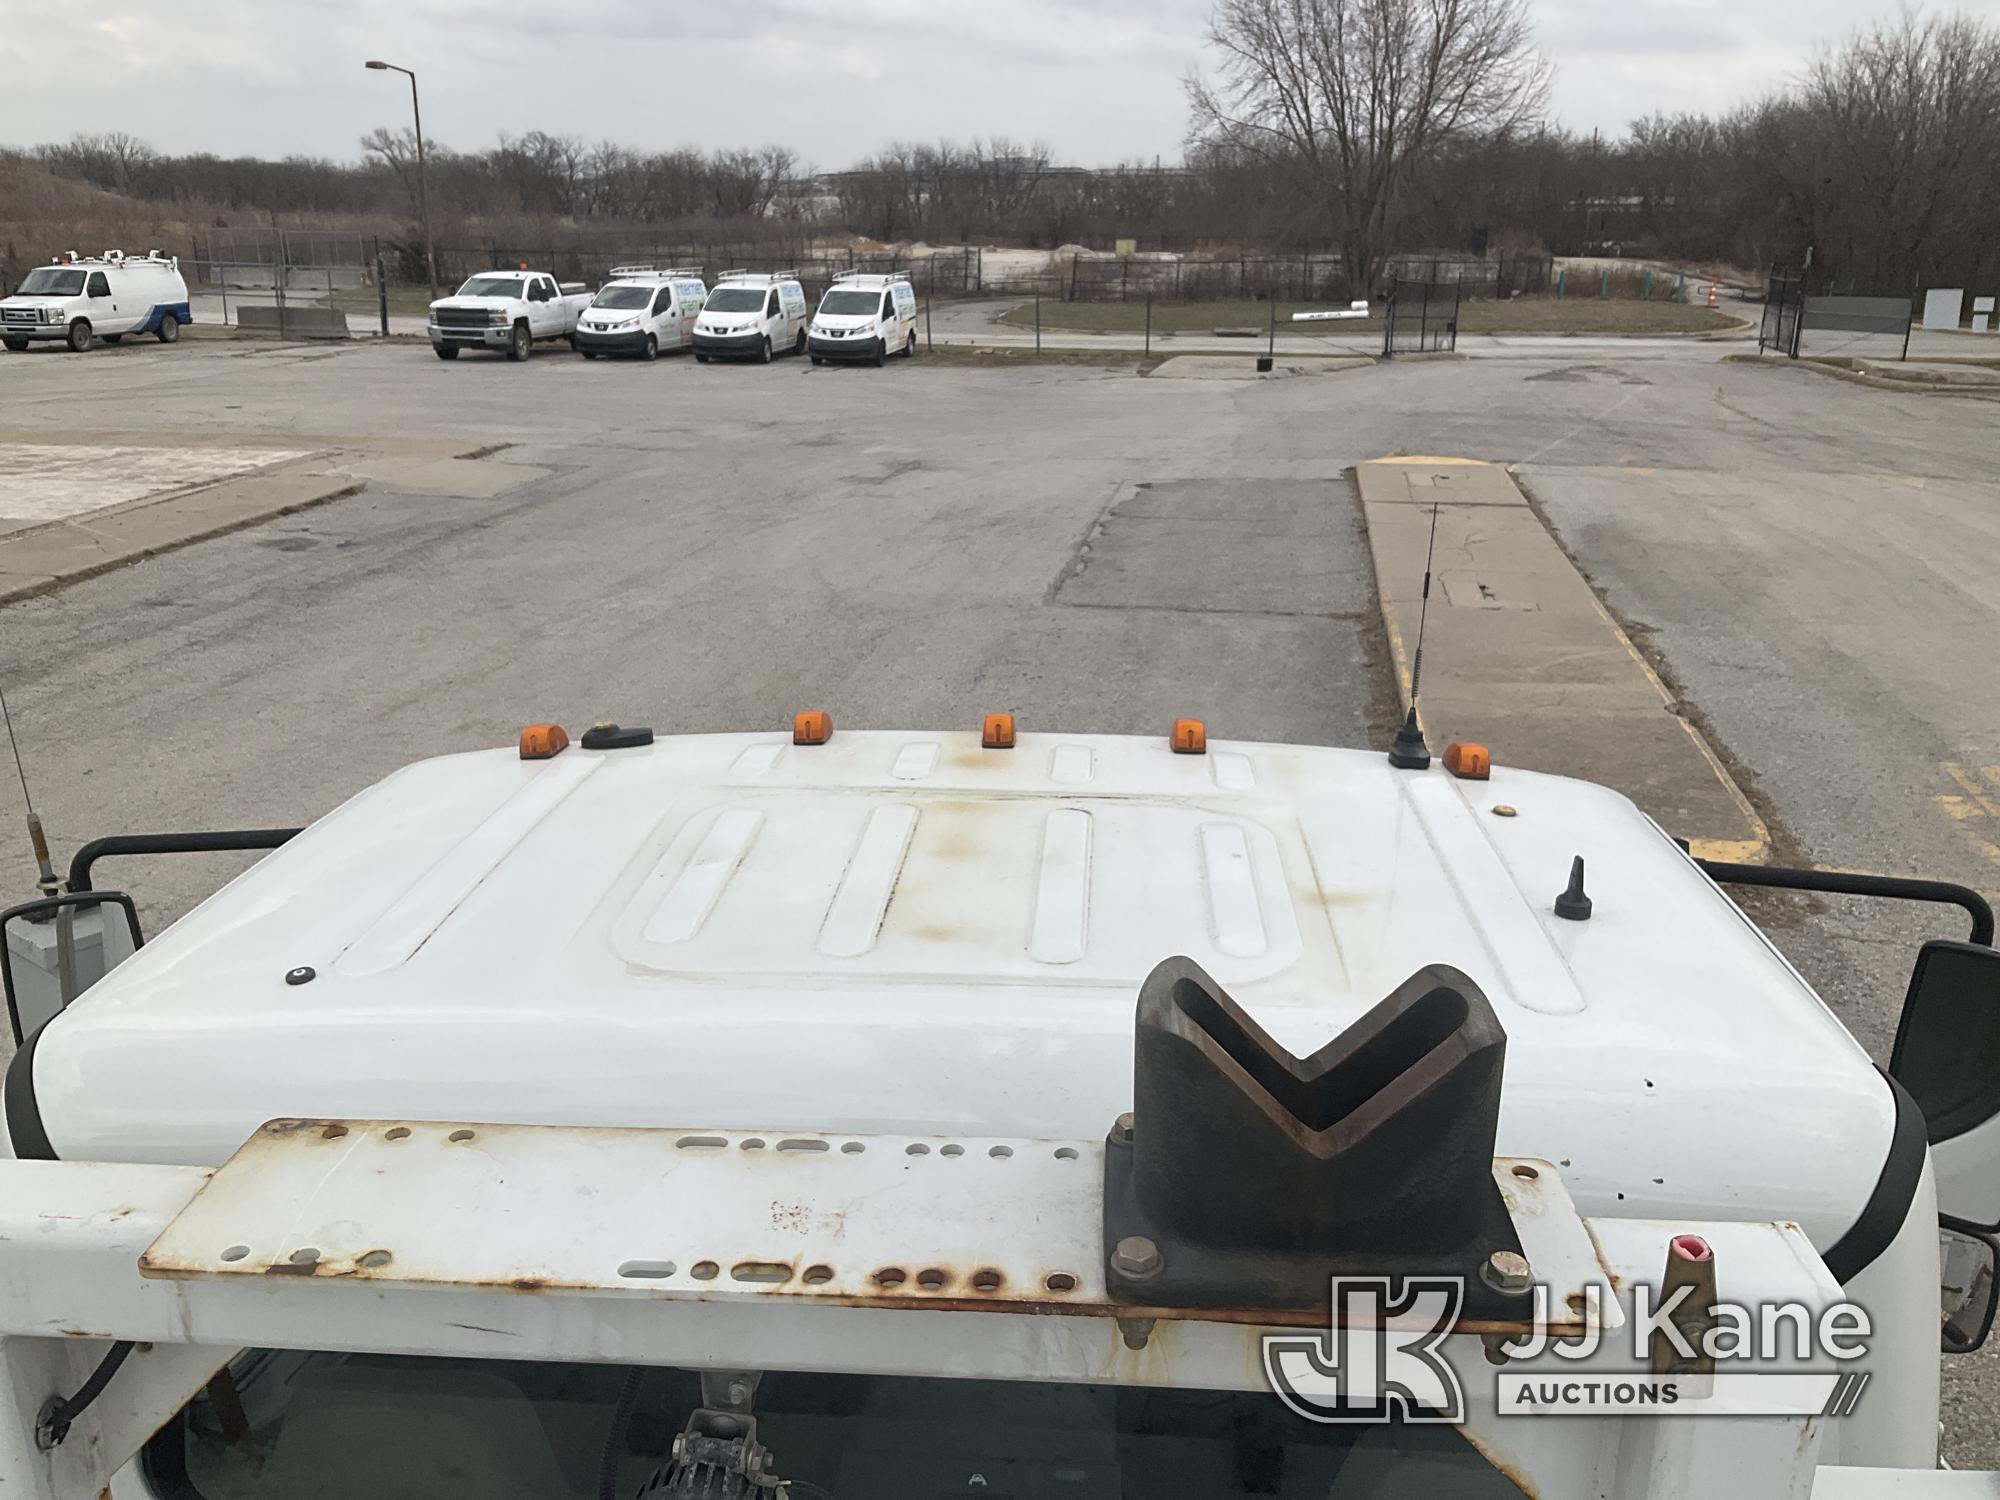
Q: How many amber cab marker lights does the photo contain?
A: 5